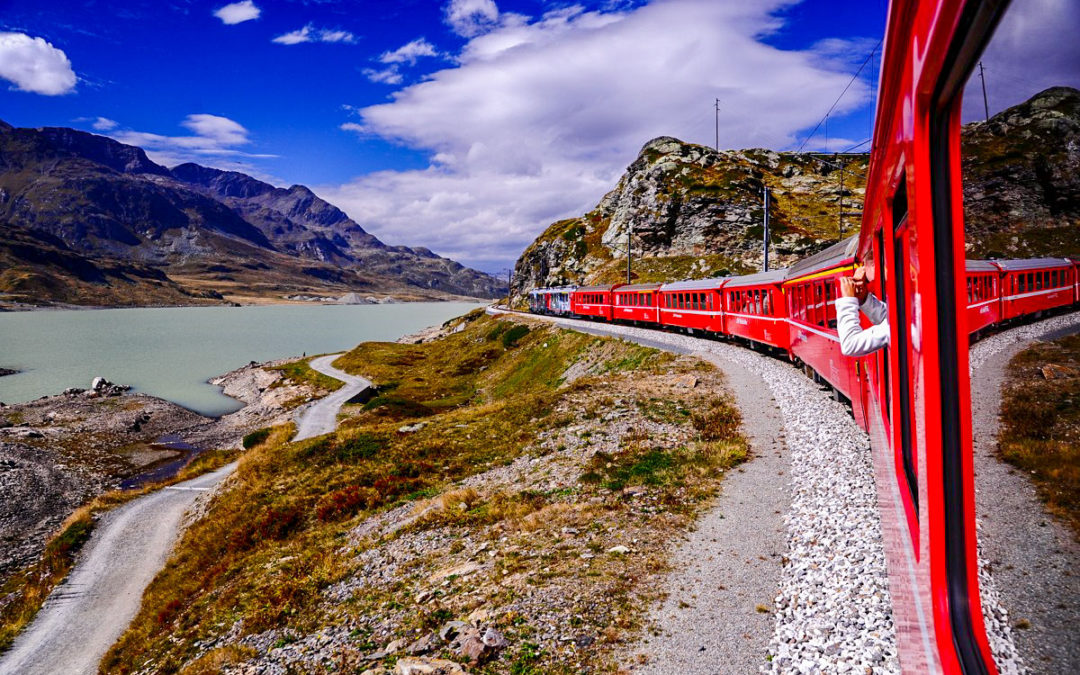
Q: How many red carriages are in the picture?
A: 6